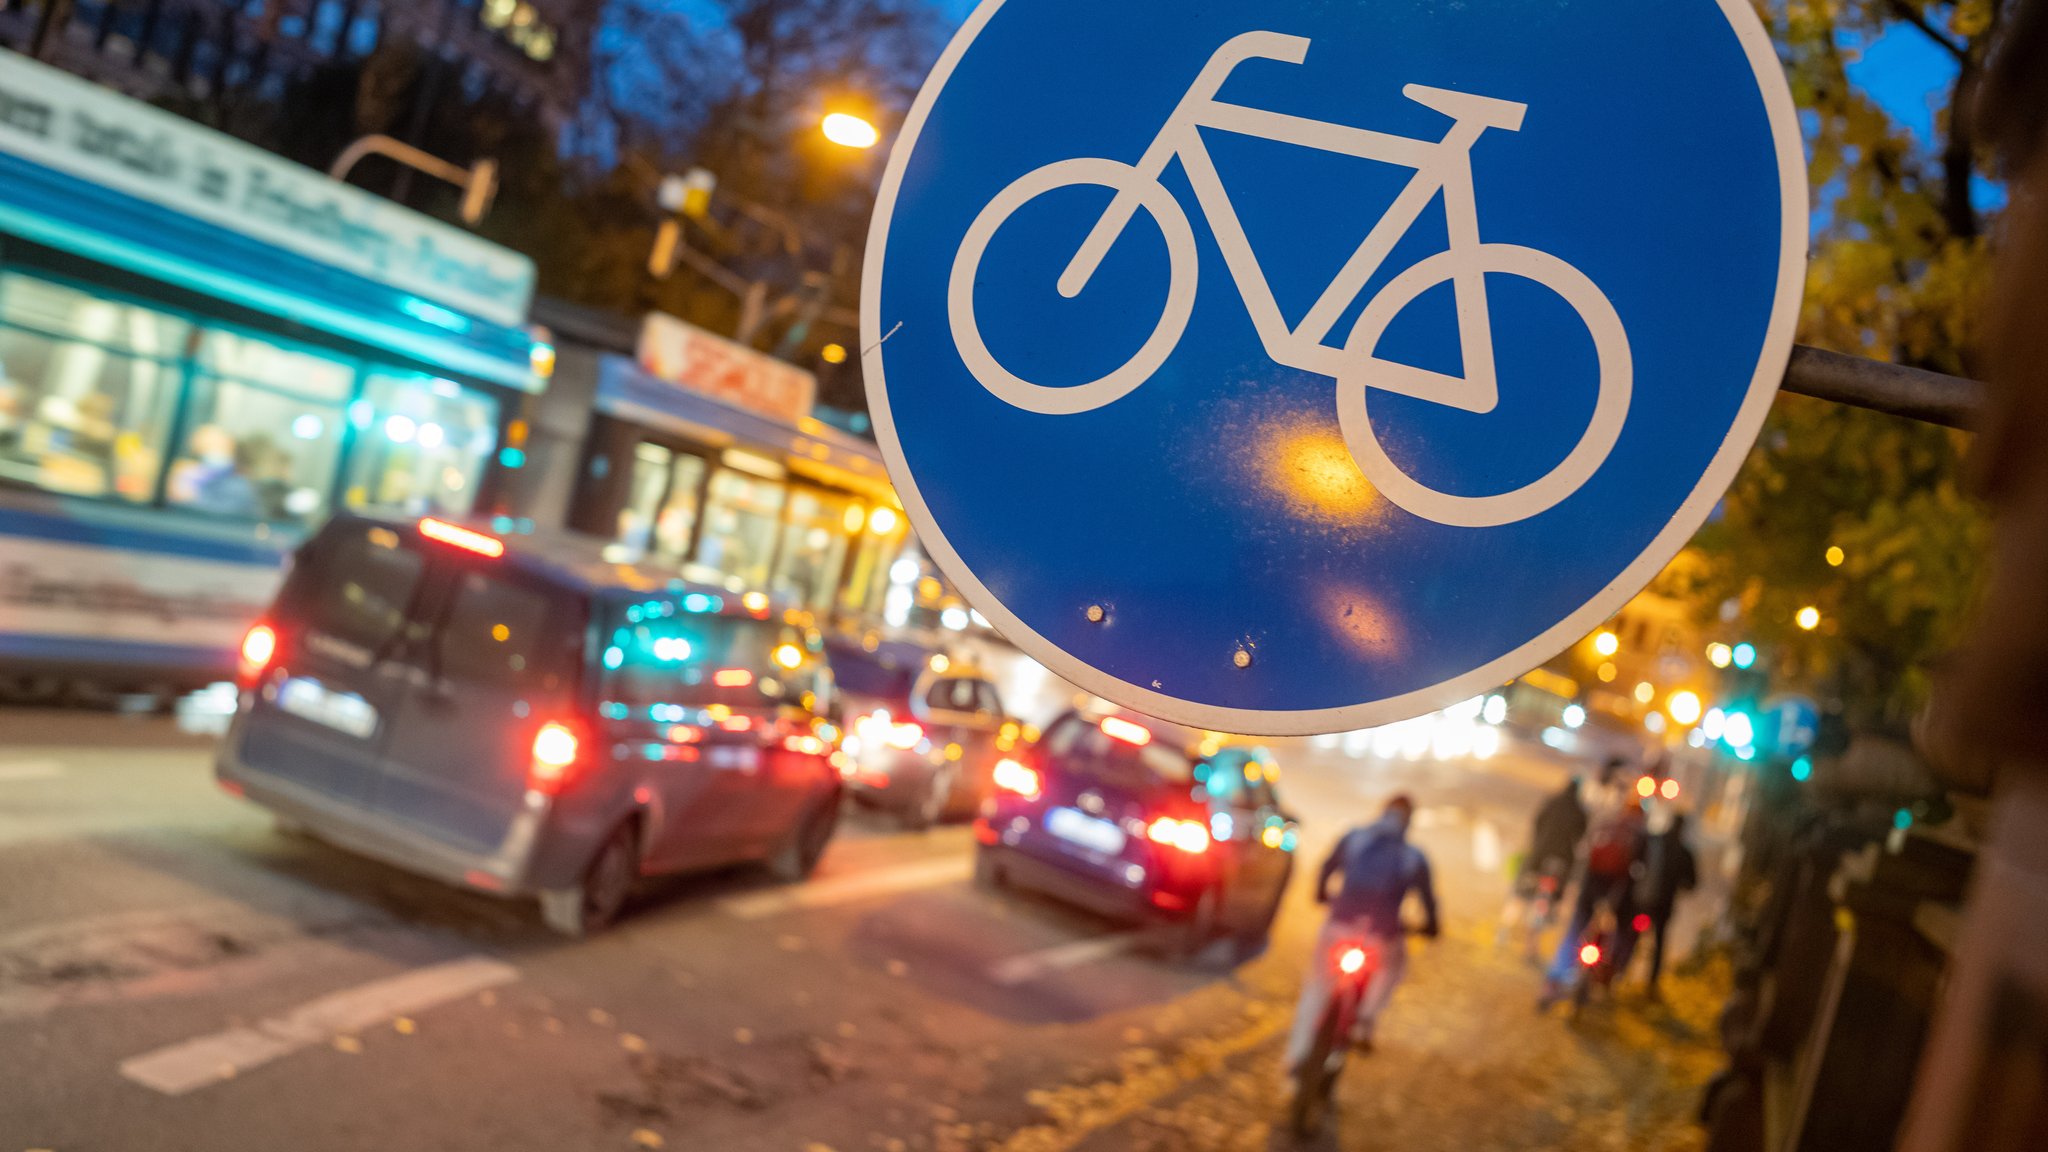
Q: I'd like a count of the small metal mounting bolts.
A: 2